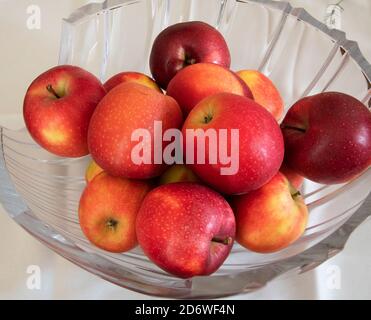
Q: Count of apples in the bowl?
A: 14